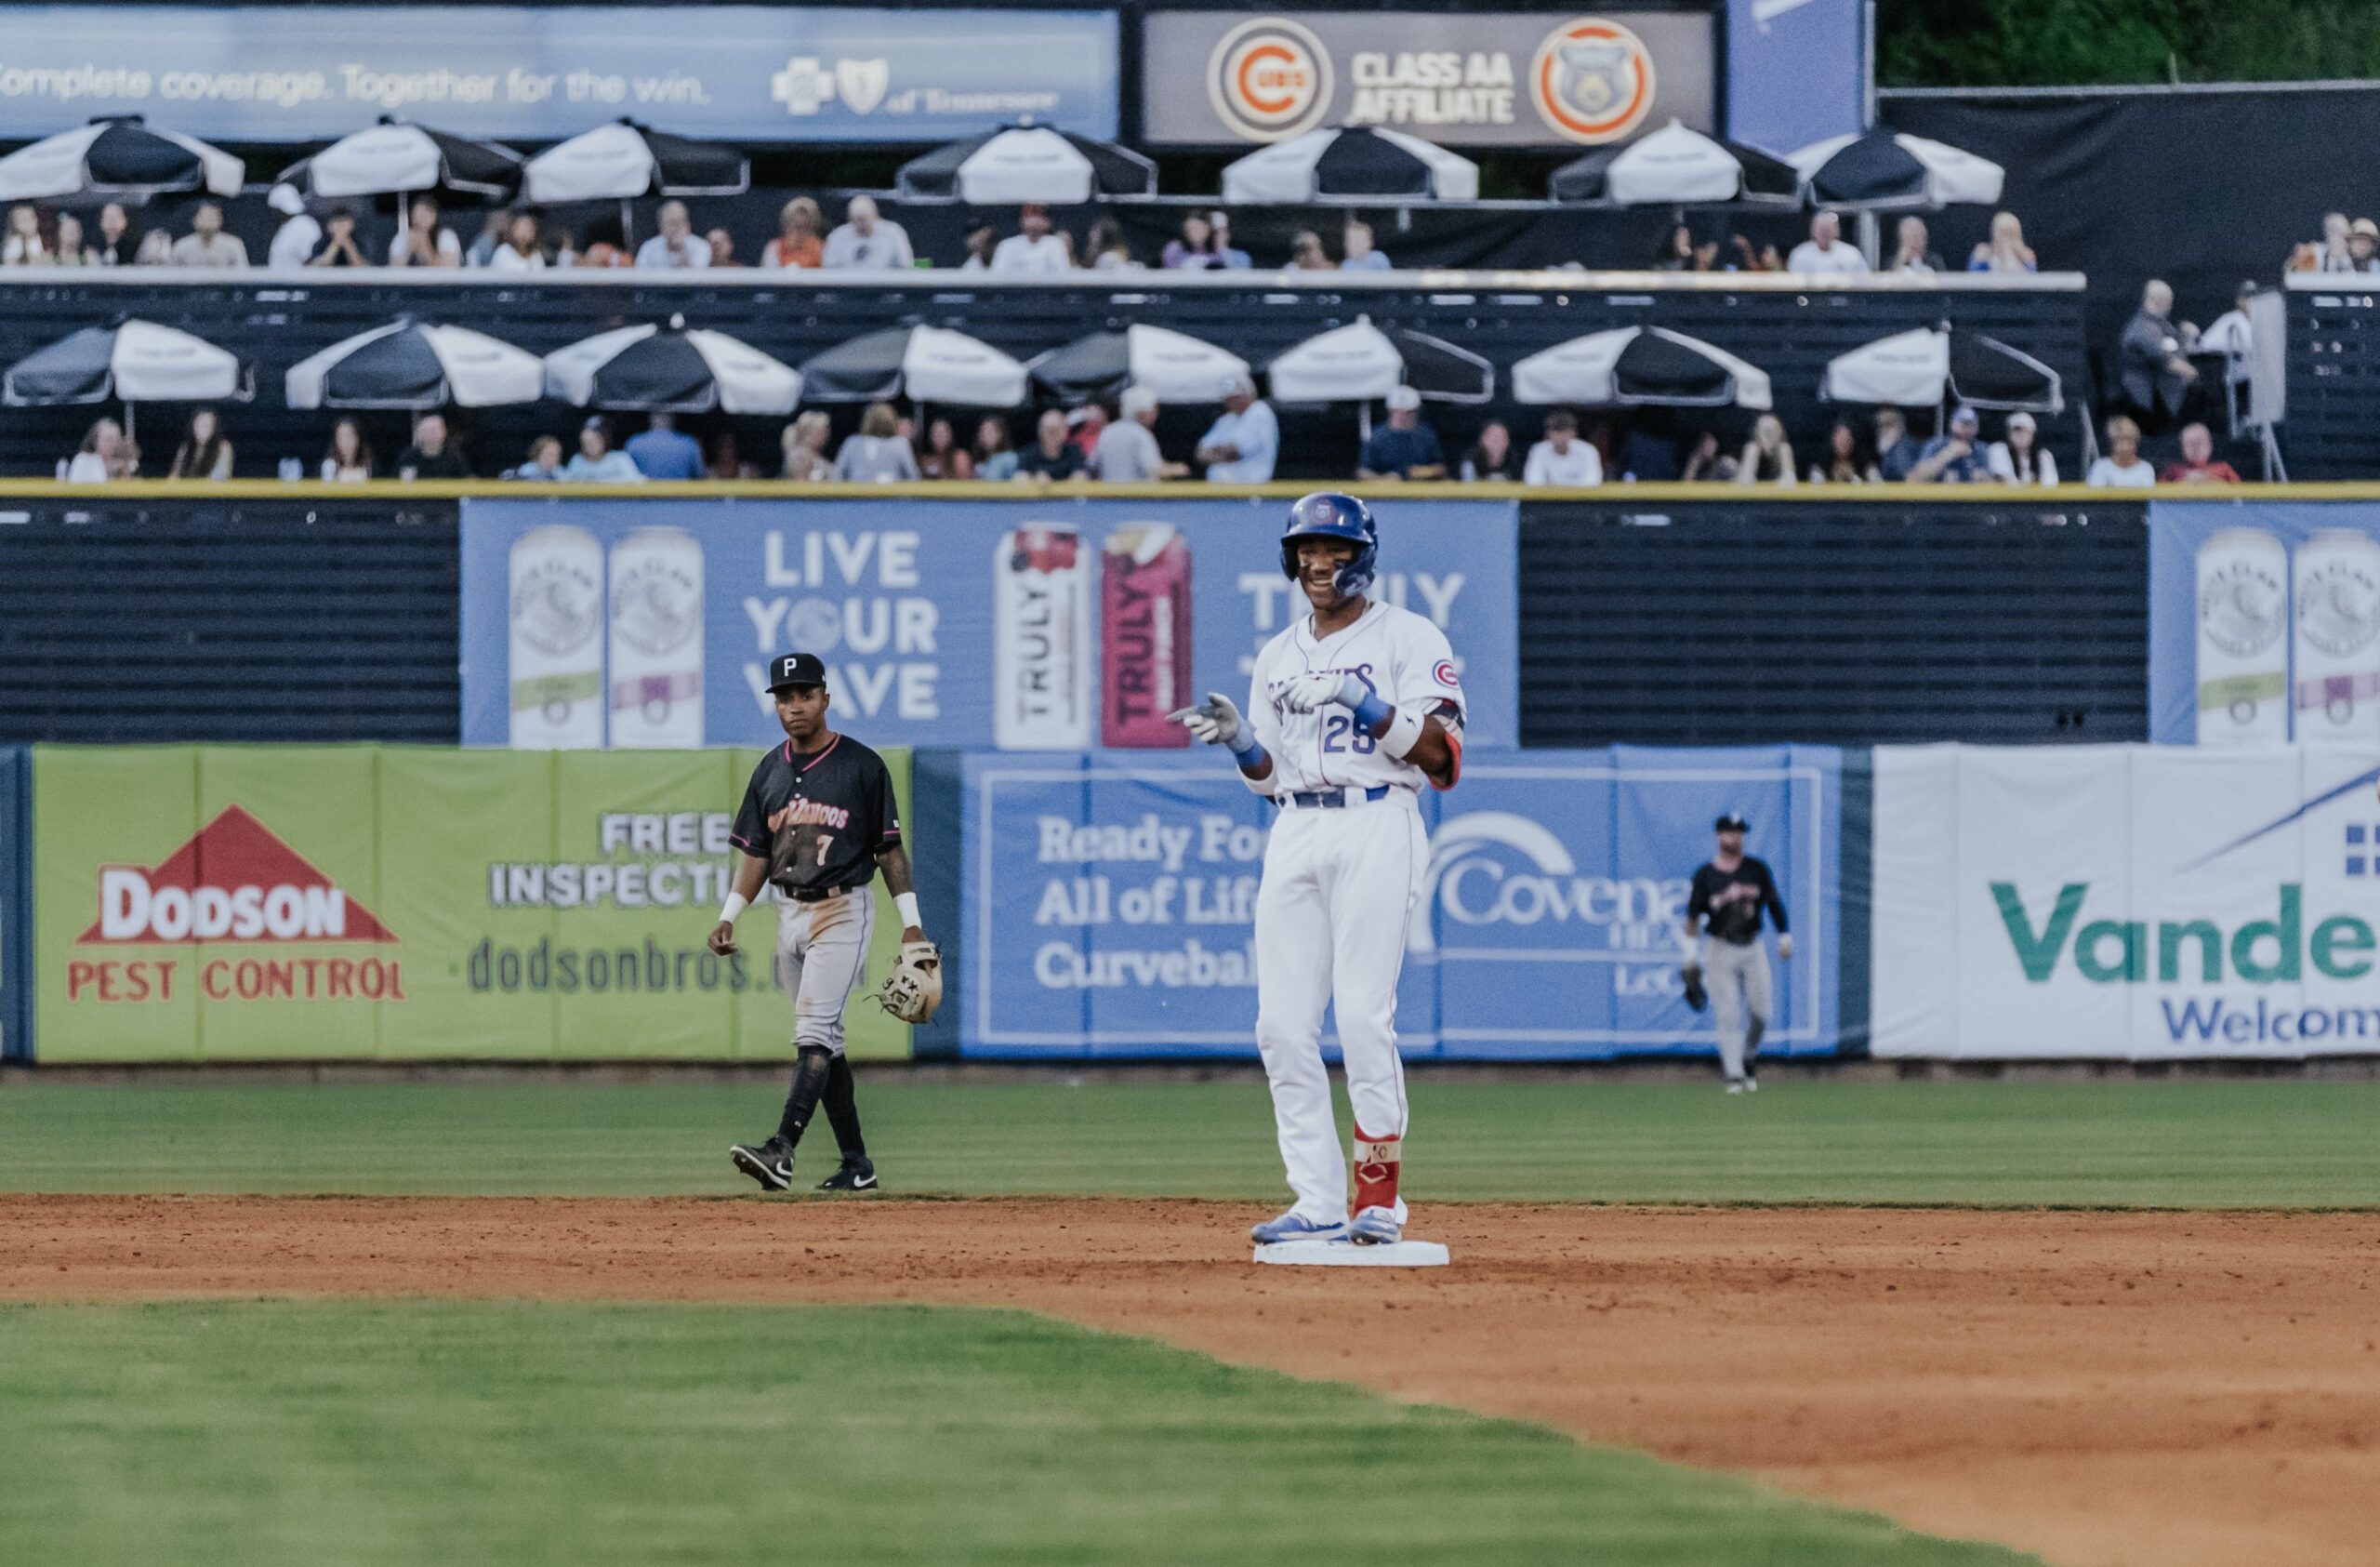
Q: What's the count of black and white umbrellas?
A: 15